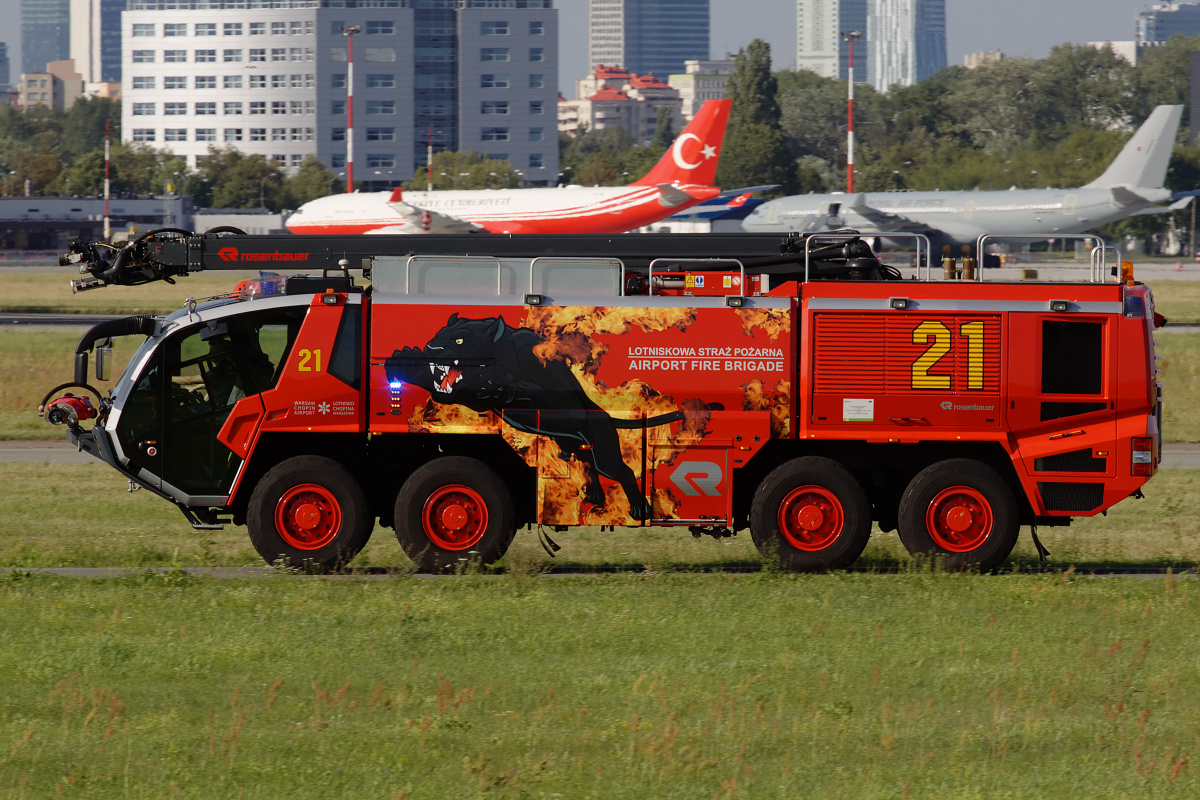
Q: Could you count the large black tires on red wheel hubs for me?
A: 4